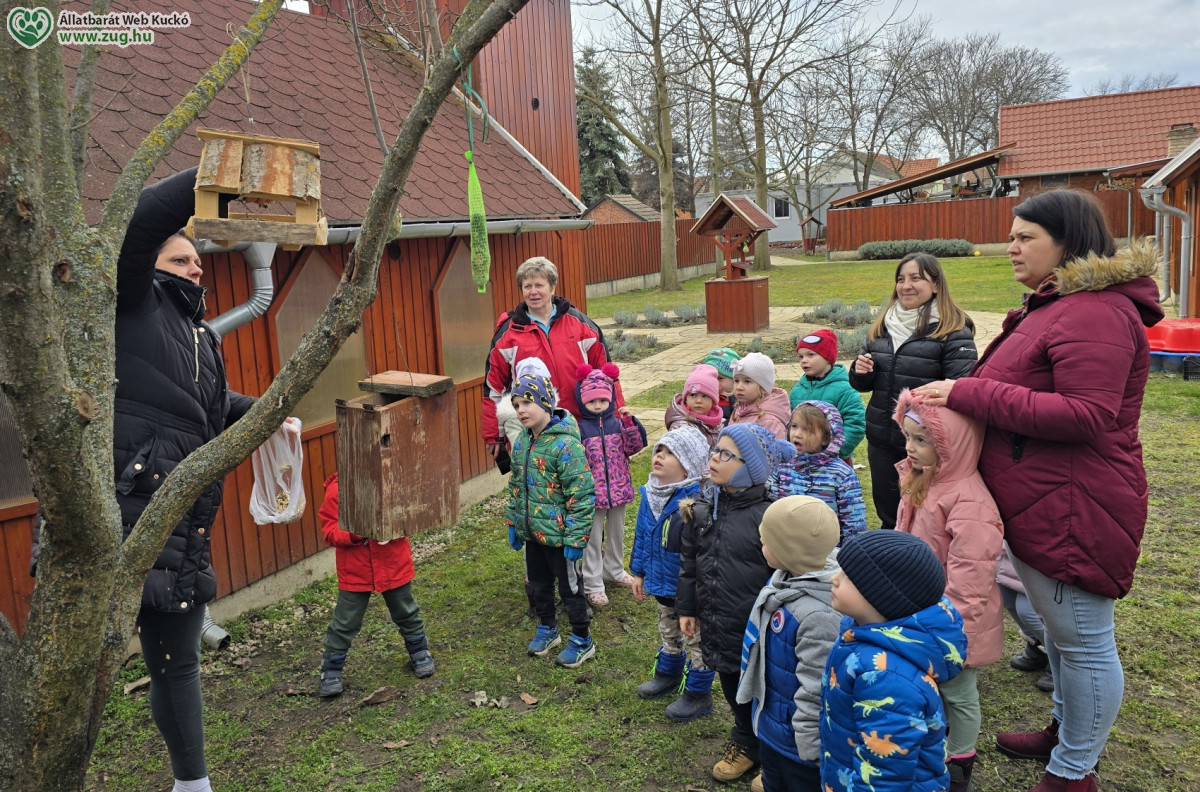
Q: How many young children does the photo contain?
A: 15